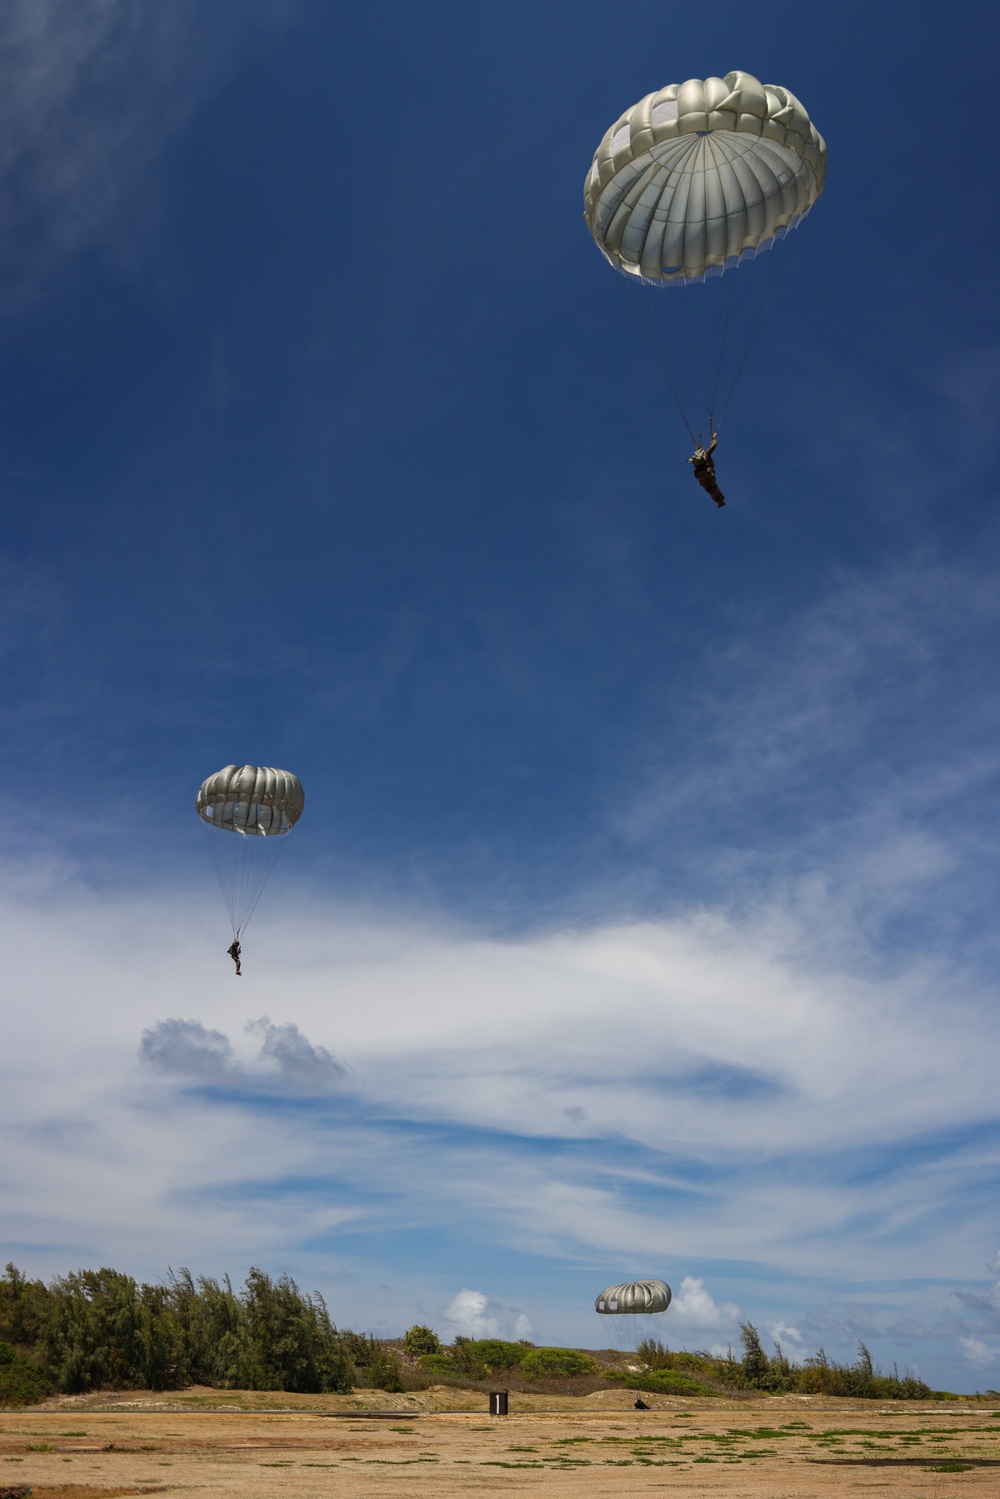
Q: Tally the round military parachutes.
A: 3